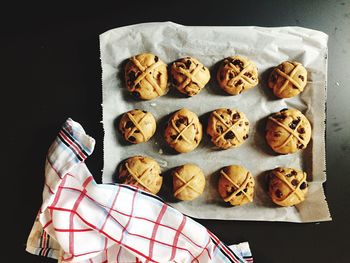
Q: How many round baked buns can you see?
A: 12